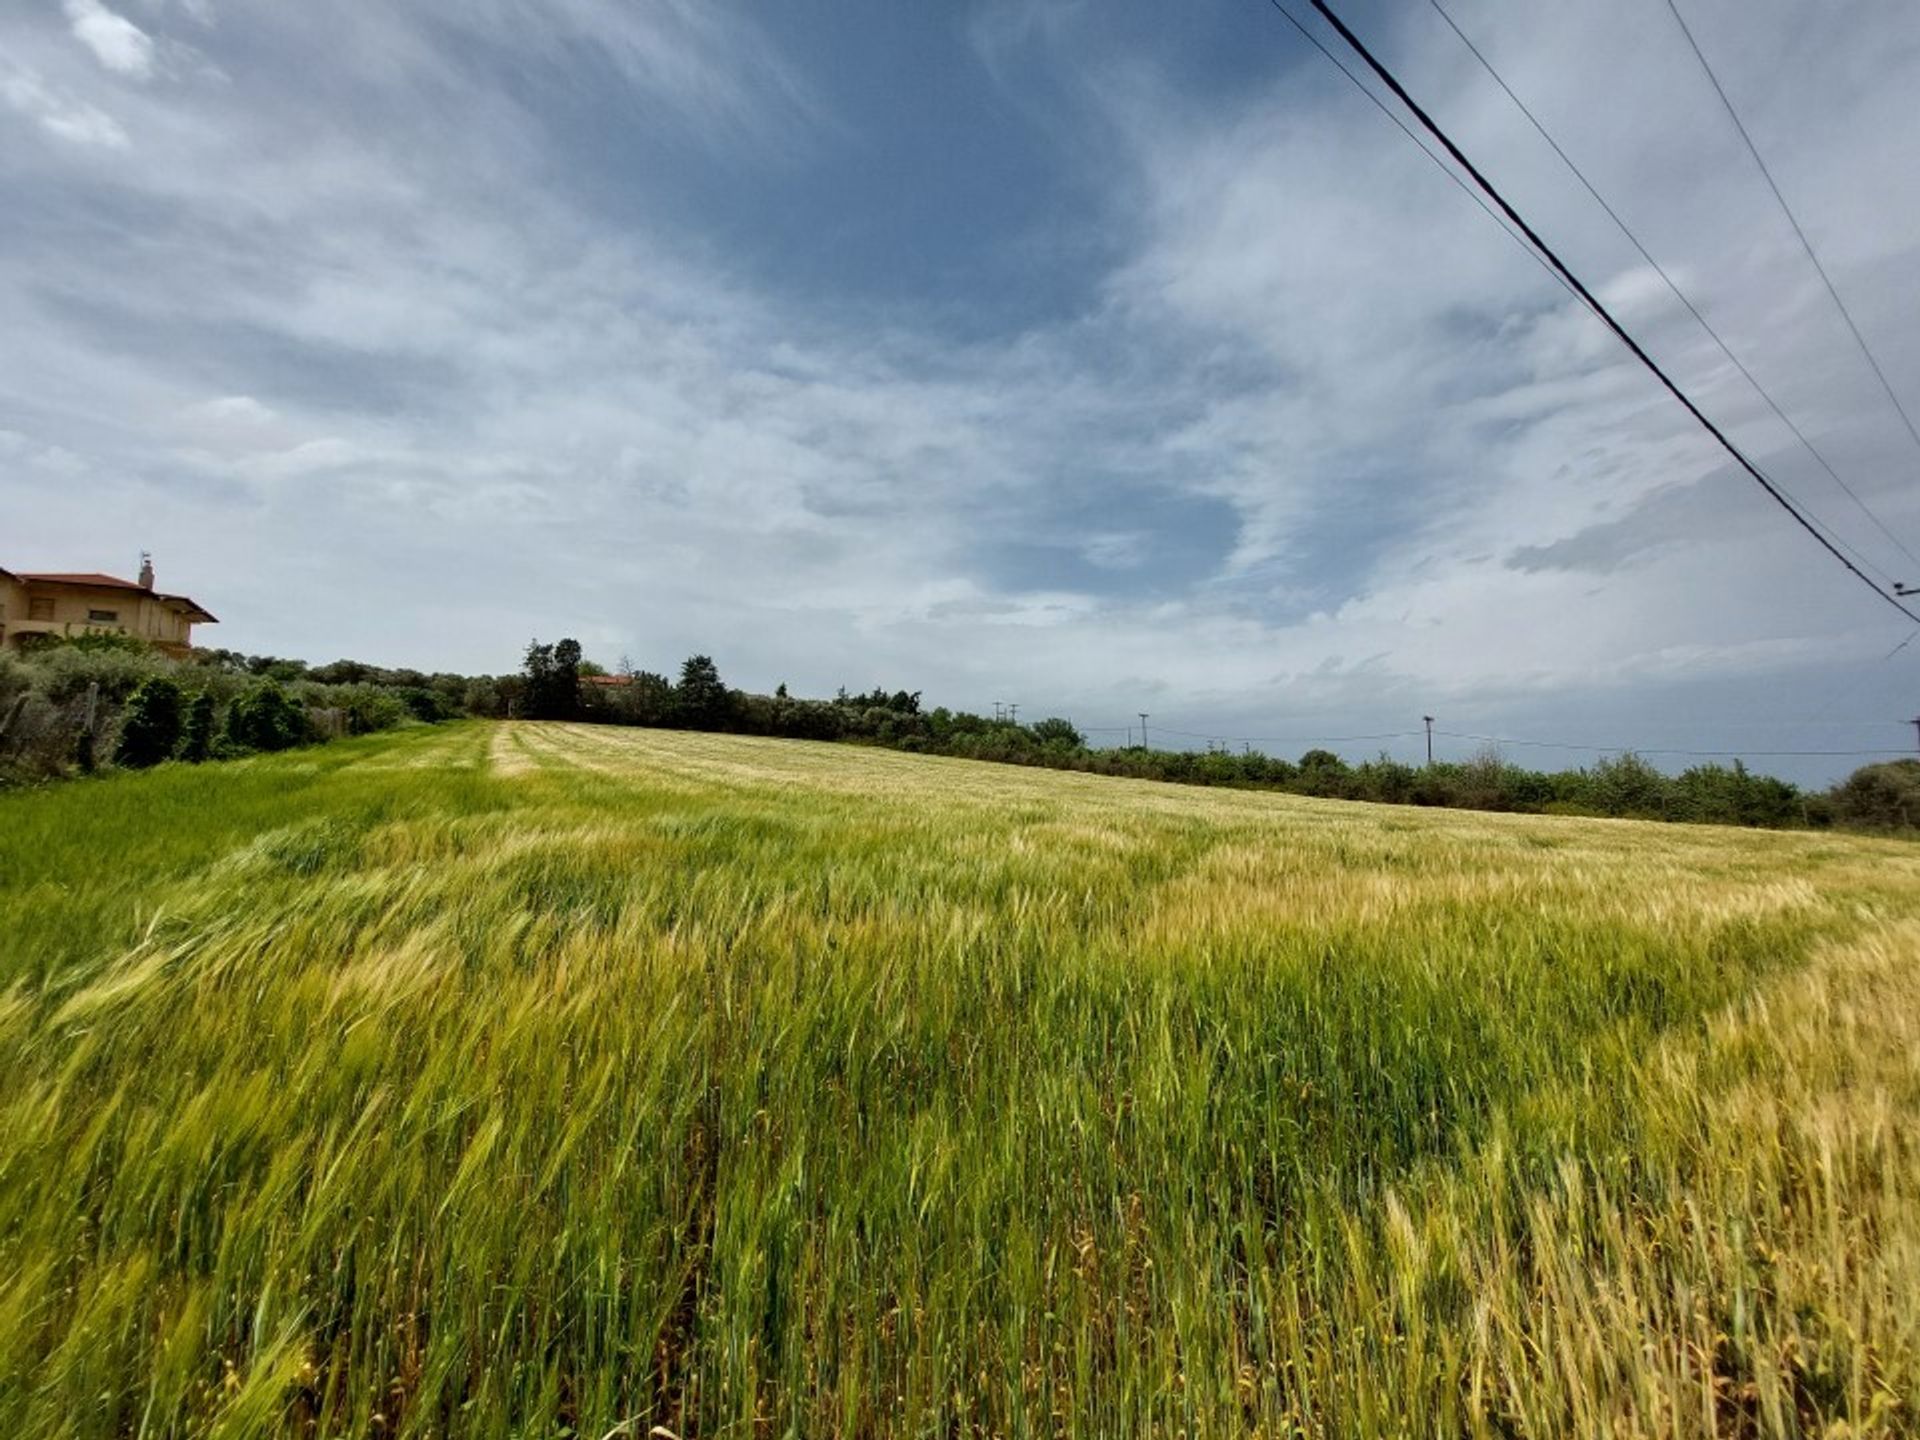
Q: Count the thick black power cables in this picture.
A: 1